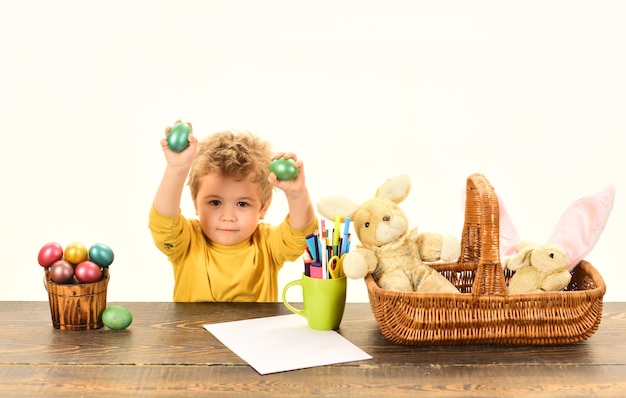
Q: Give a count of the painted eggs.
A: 8